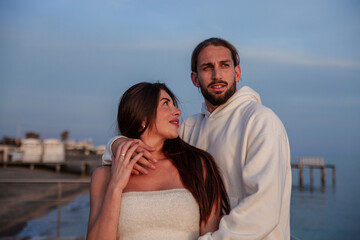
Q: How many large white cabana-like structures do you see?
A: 2